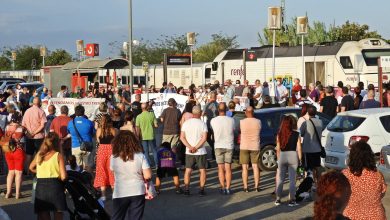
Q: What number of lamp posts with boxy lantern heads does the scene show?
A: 6